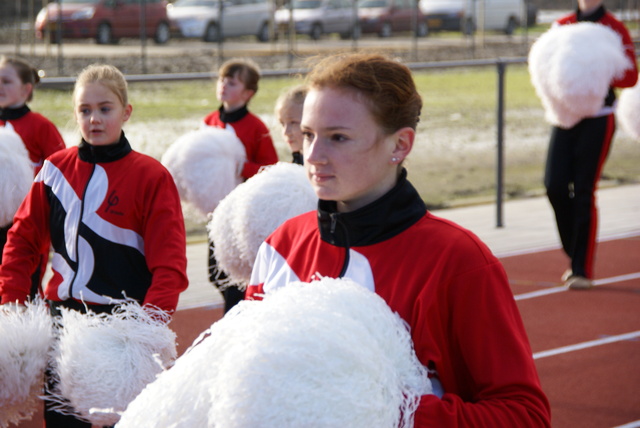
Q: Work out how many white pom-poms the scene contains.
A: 8